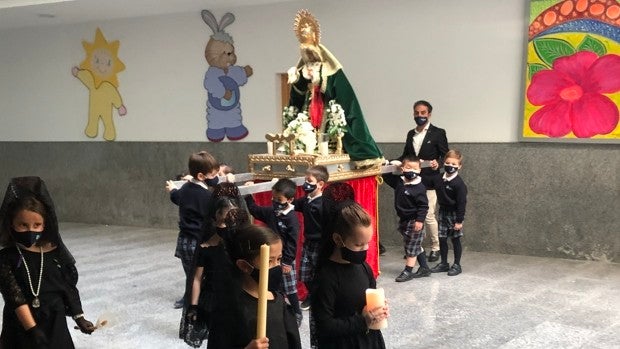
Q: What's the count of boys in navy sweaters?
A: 5